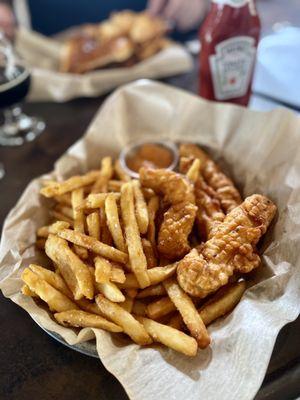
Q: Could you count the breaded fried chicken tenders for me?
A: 4